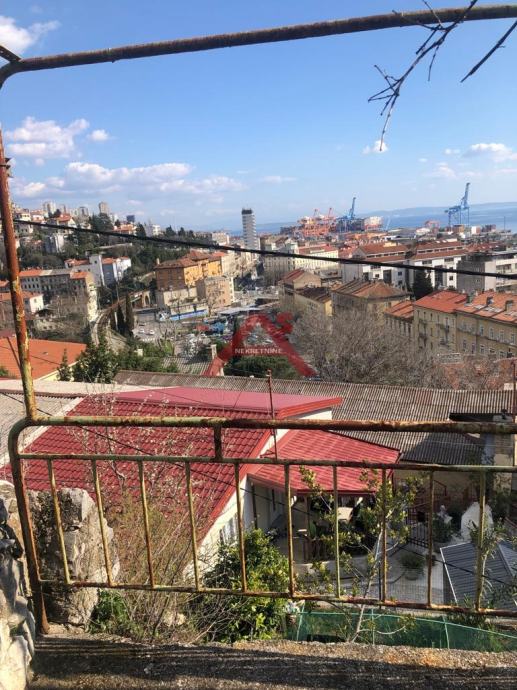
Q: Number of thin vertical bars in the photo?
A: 10